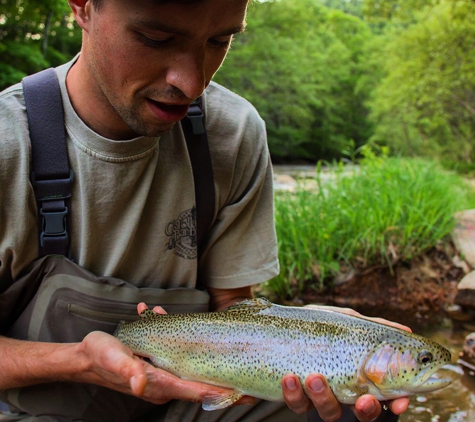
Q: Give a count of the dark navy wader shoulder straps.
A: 2